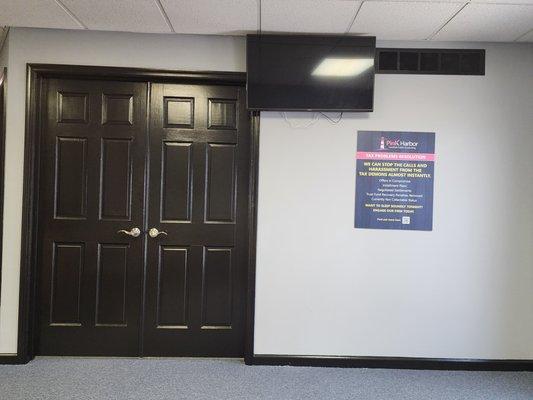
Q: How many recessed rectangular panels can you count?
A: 12